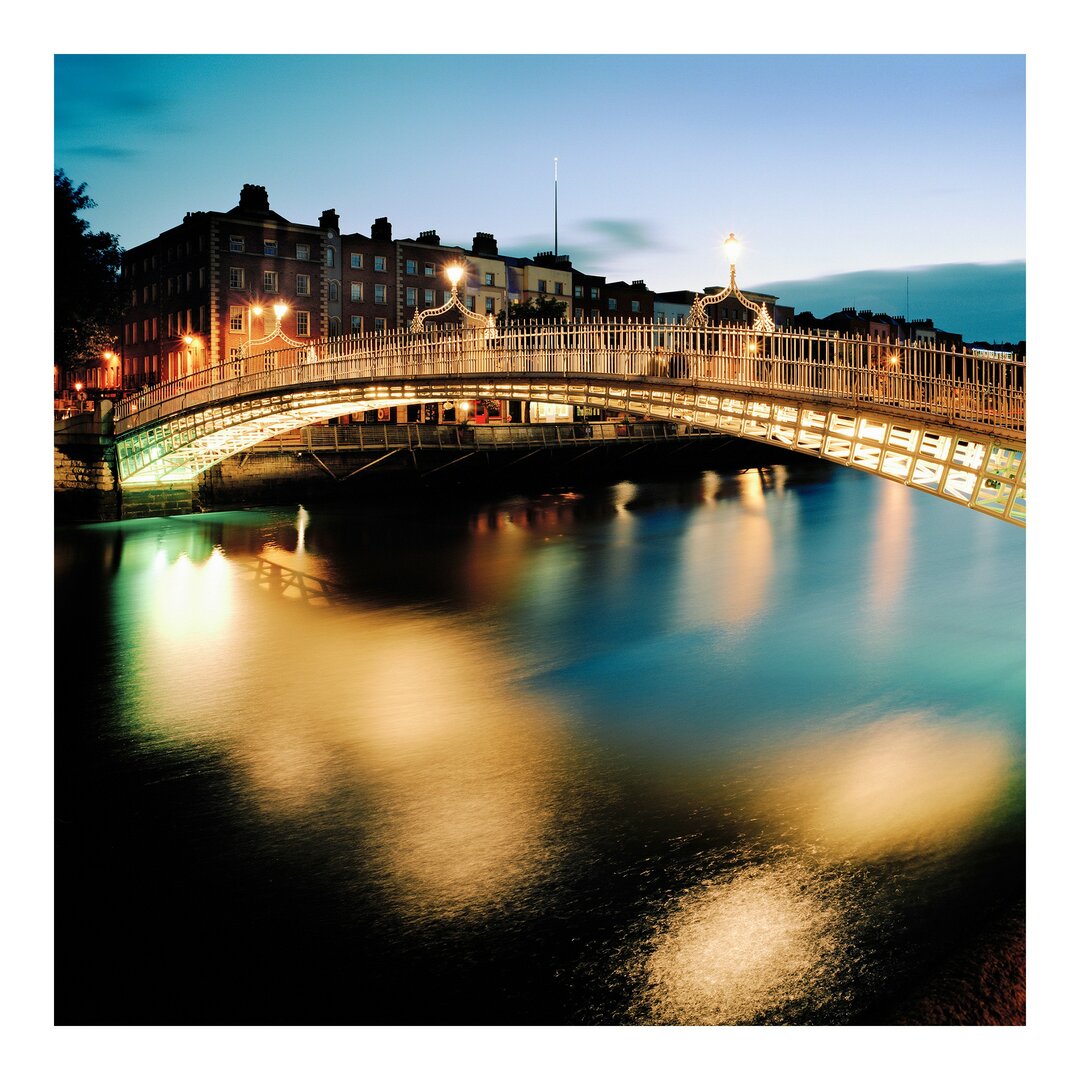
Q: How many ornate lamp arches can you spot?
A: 3